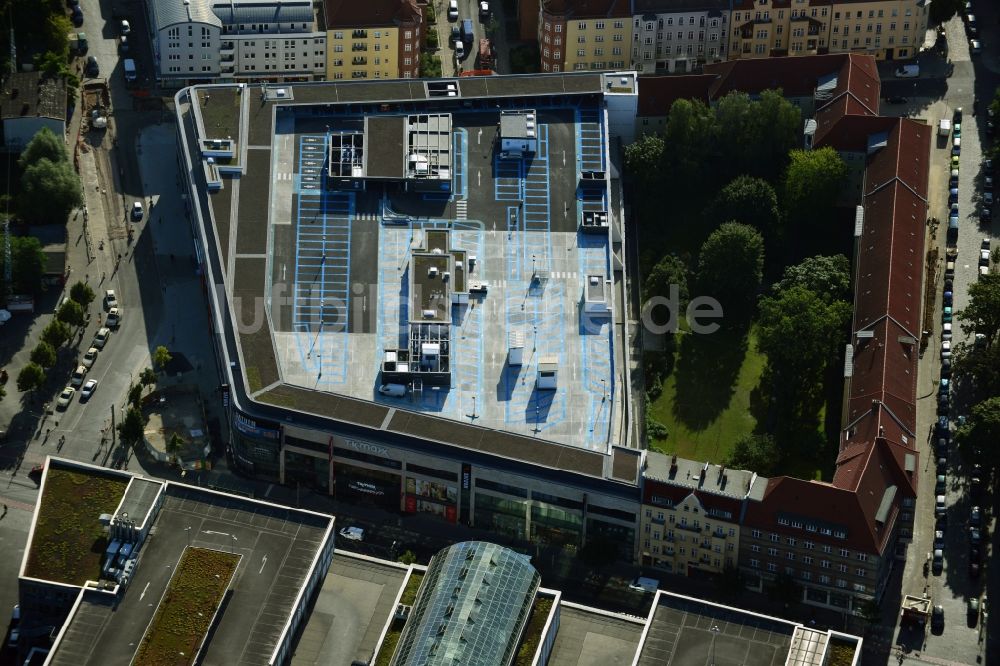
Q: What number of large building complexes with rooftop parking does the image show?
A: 2